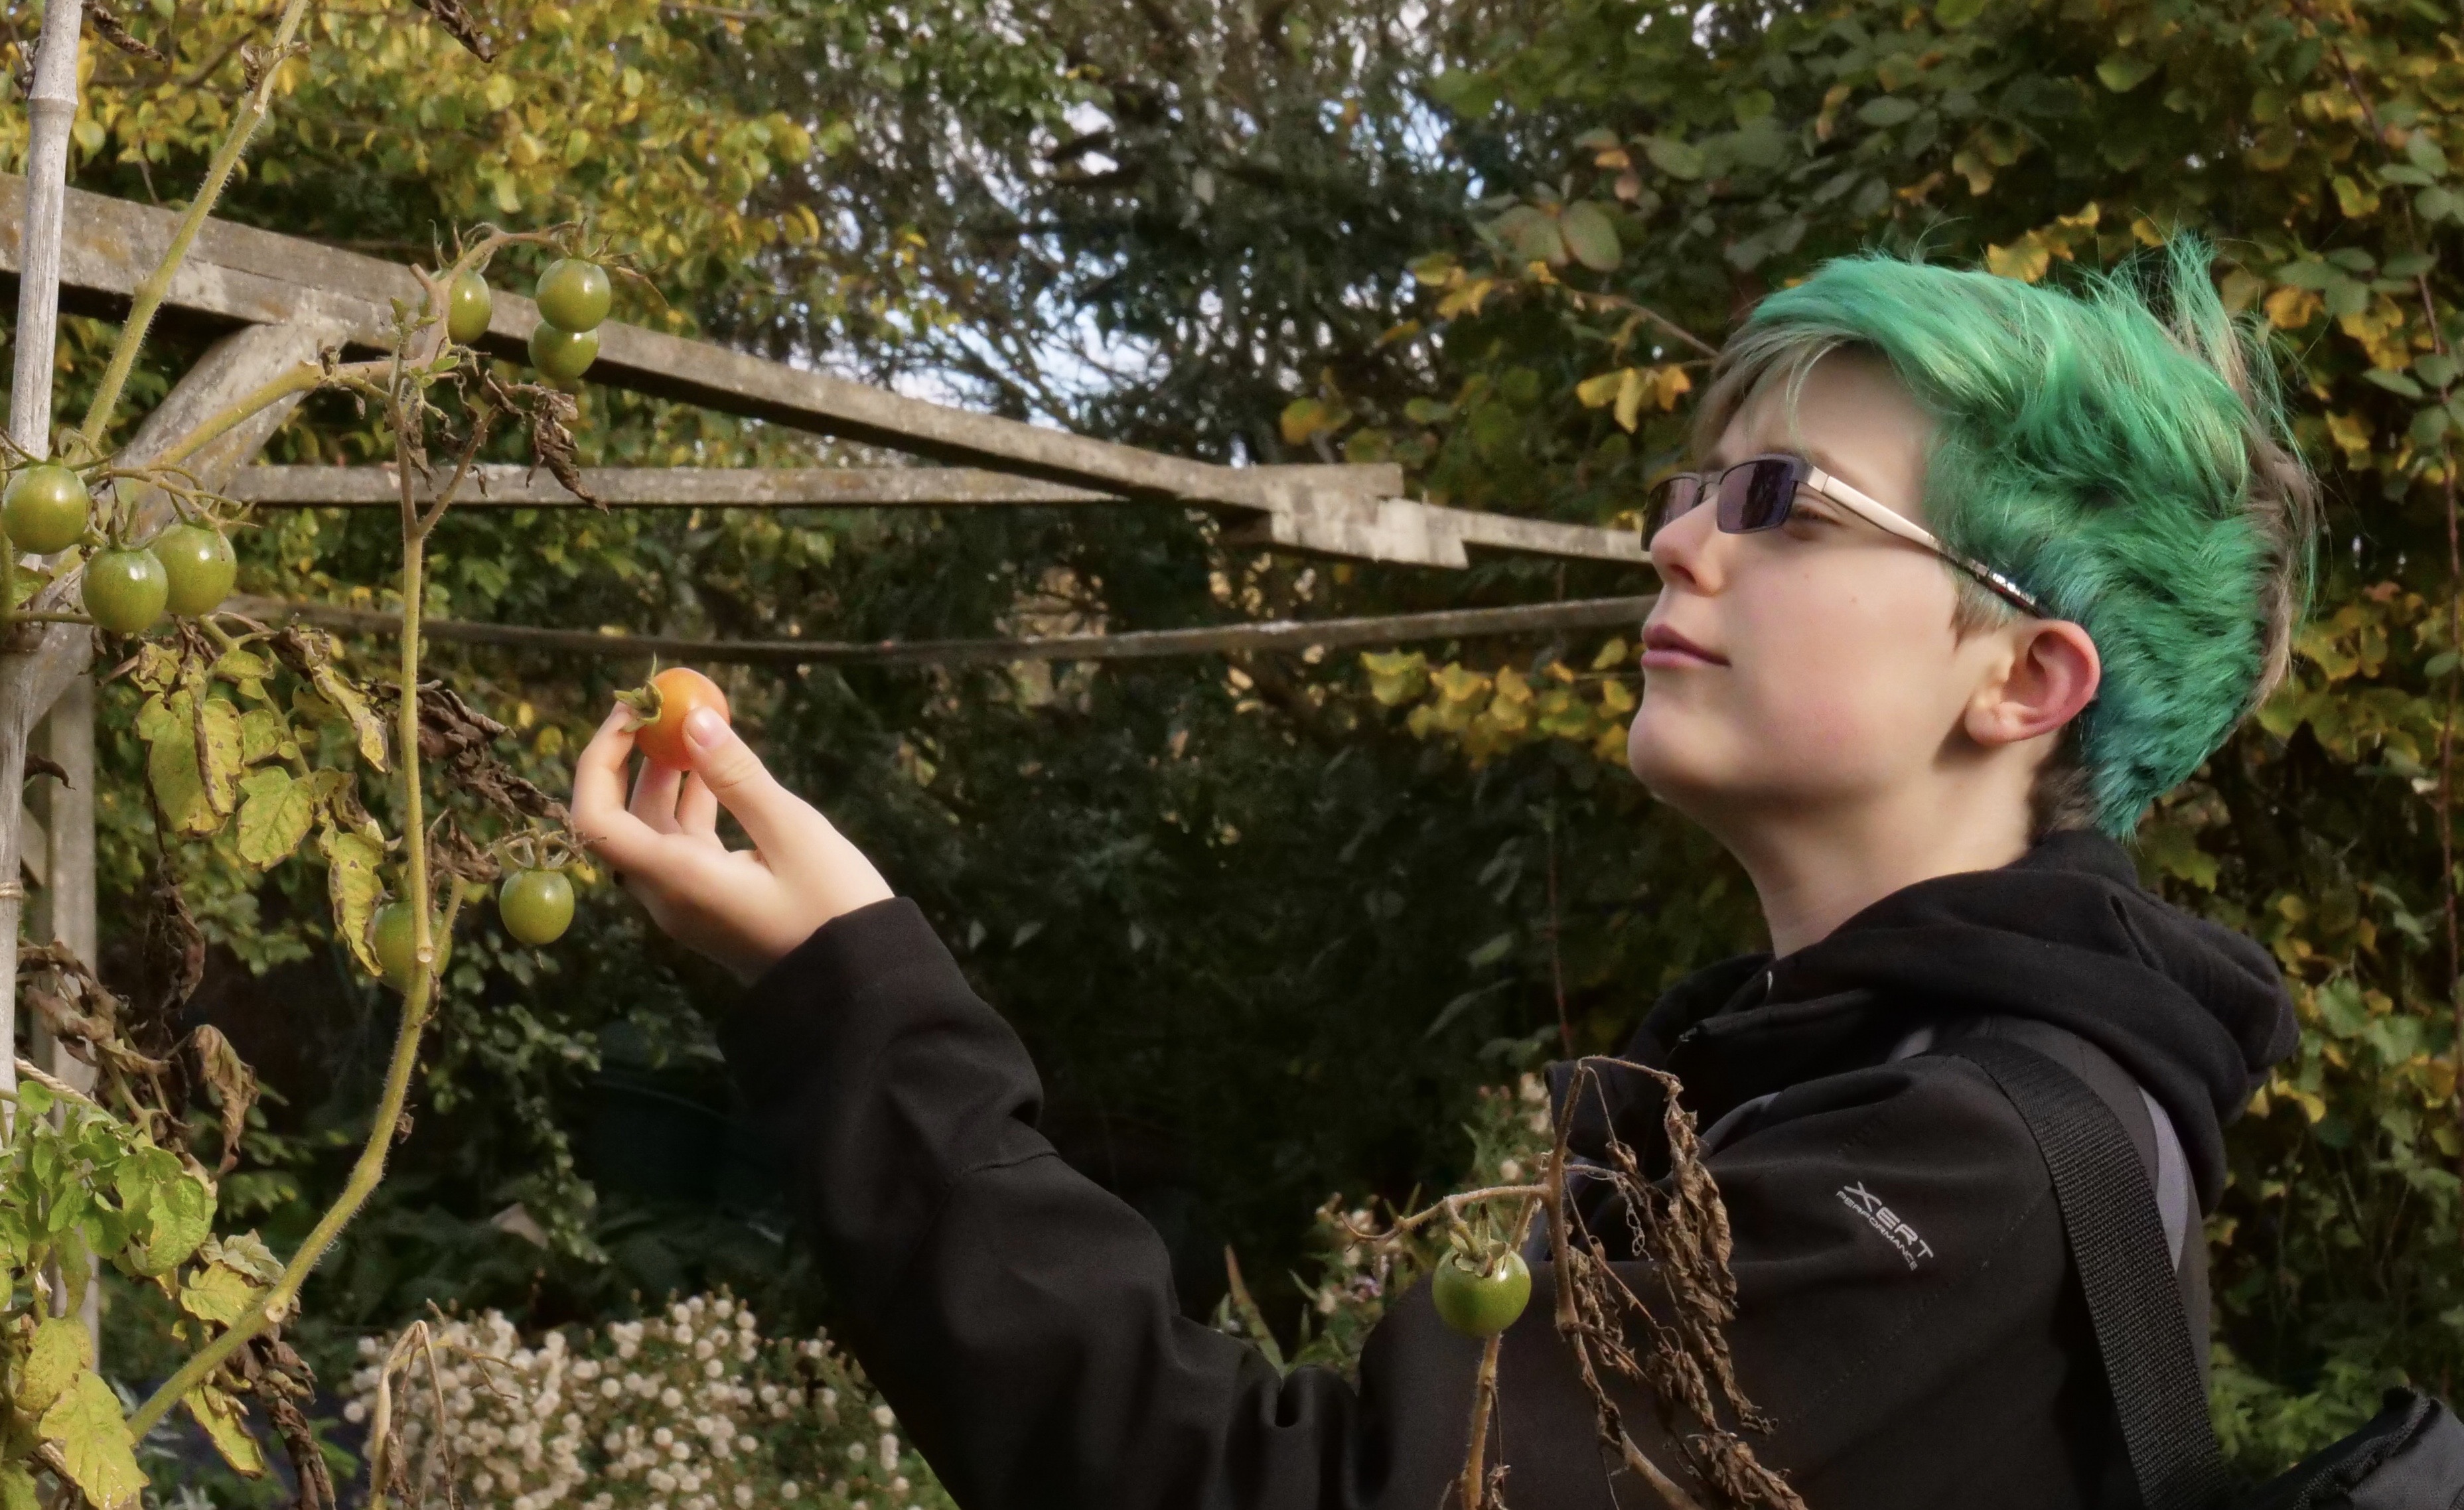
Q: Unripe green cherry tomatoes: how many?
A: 9